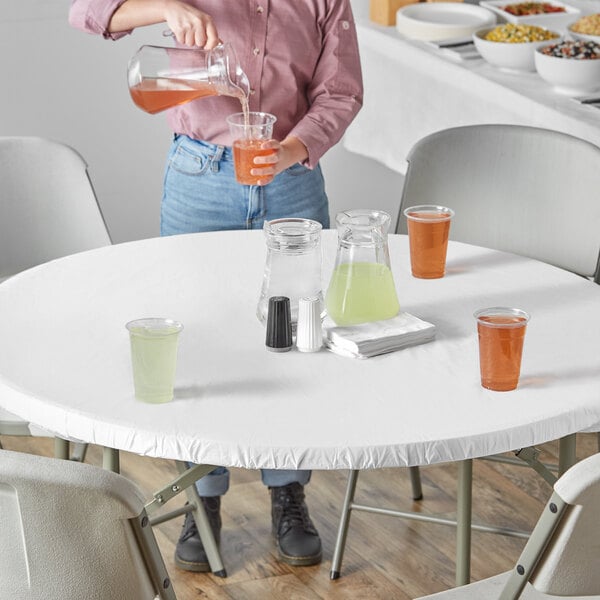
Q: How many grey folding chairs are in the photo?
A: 4